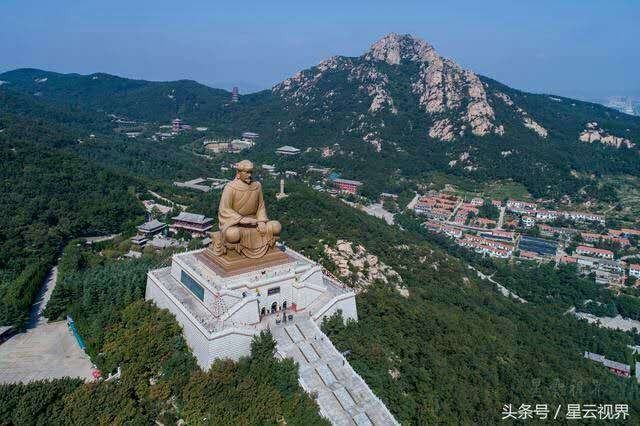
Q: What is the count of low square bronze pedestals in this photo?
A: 1